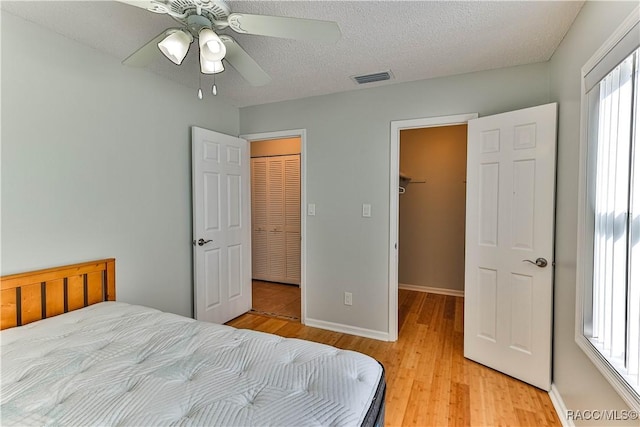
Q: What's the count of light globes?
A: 3